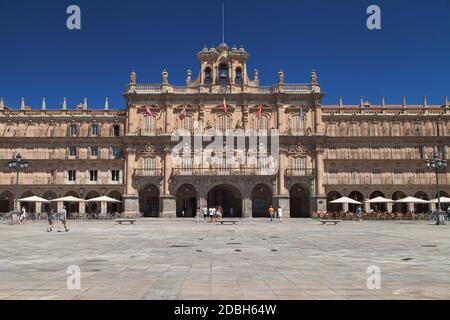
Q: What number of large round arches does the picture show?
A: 5